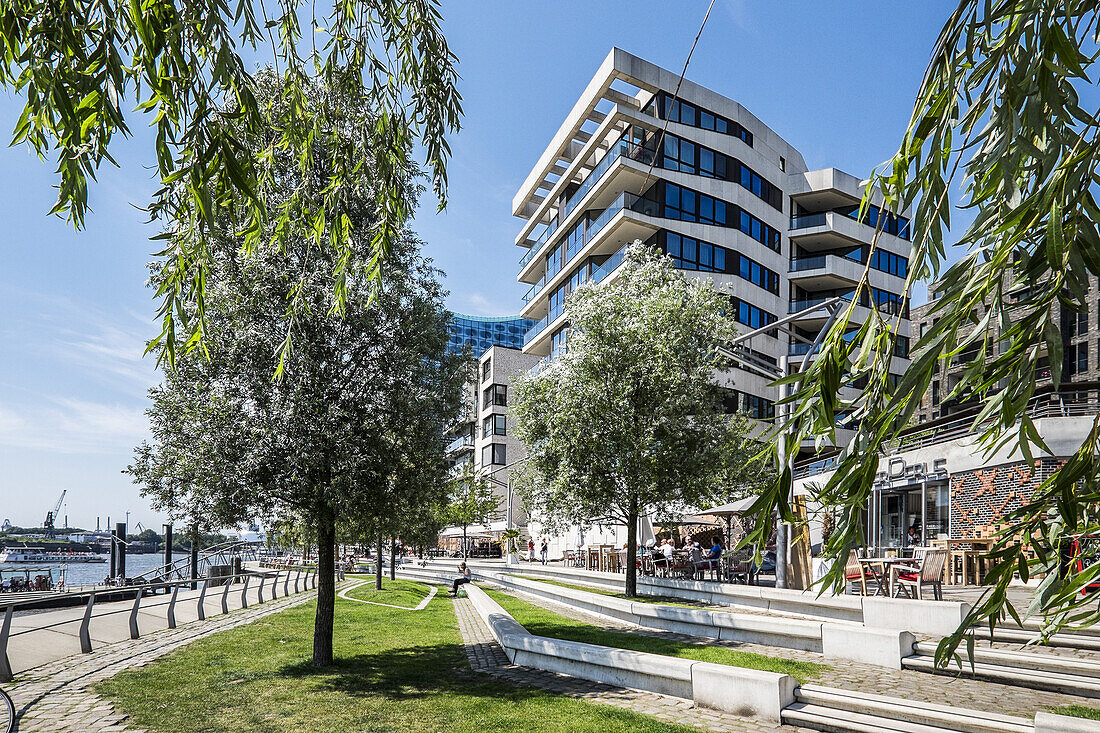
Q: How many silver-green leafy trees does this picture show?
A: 2